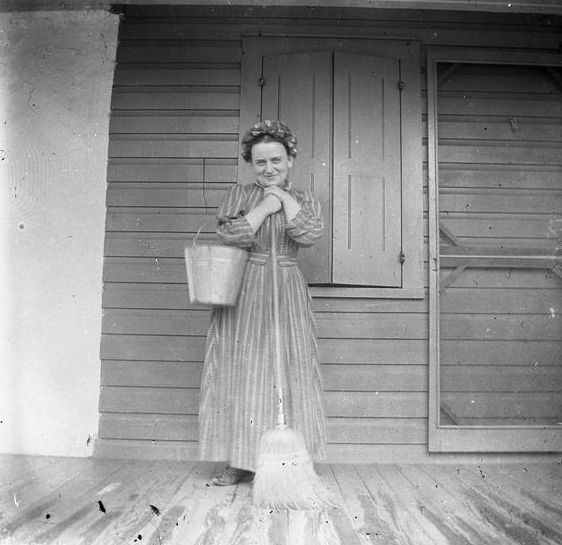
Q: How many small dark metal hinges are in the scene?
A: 3